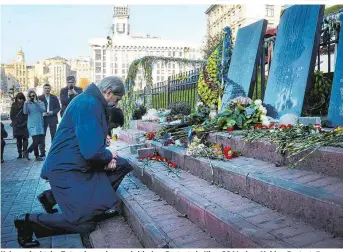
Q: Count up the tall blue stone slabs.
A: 3